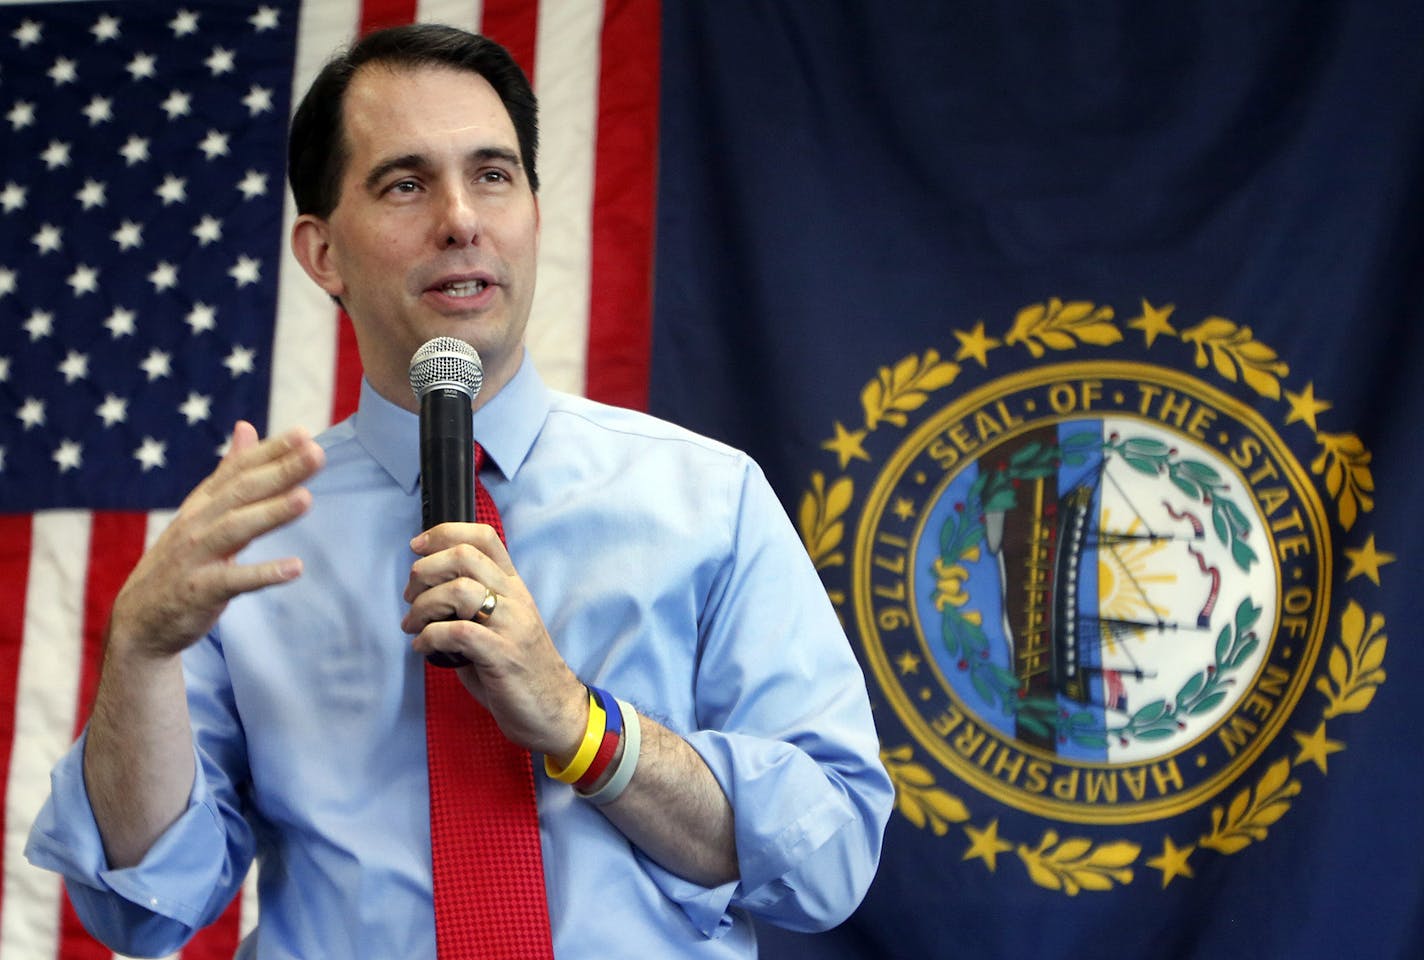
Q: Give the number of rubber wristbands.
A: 3